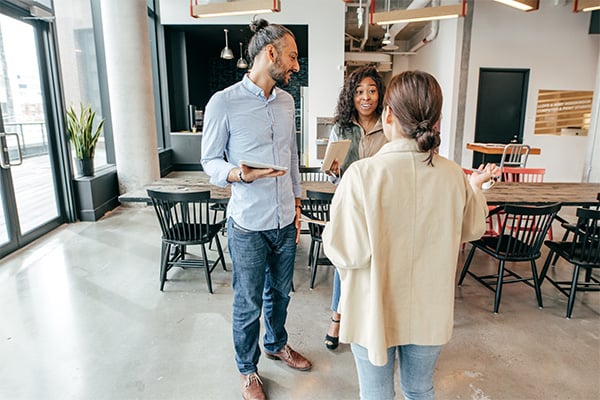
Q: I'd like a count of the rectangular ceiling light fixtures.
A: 4